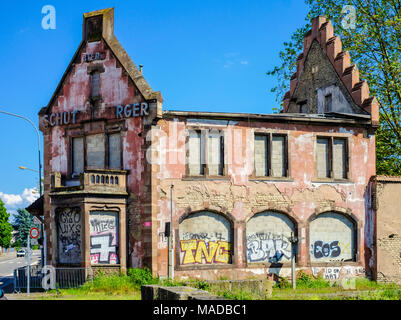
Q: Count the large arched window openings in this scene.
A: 3